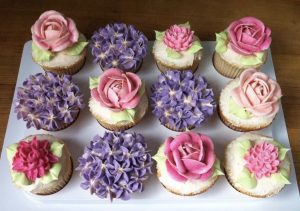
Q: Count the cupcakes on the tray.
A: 12